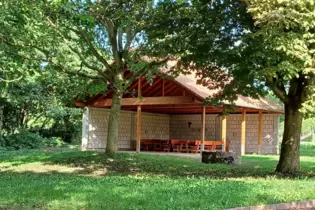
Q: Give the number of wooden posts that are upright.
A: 5